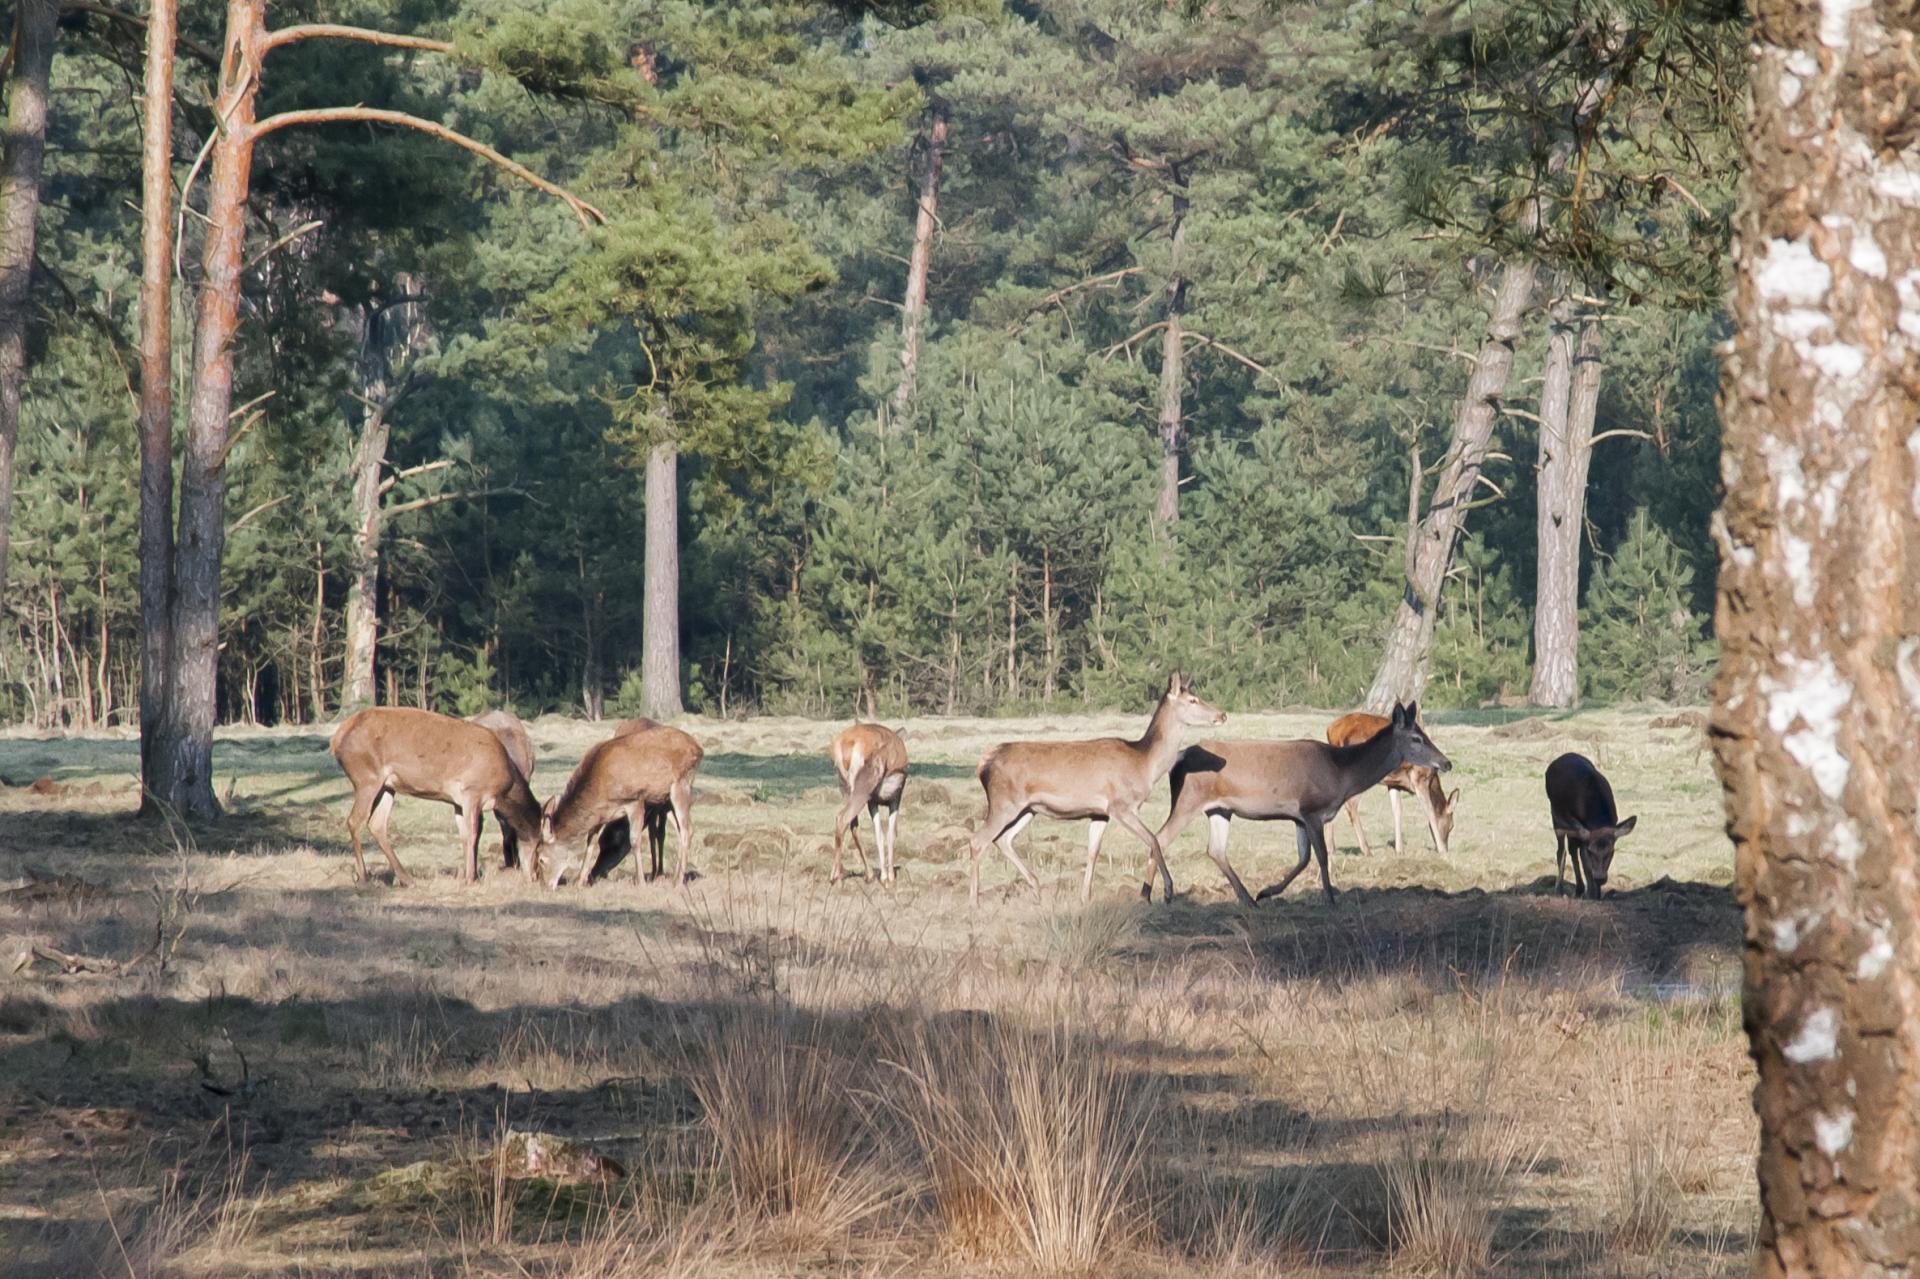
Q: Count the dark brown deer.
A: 1